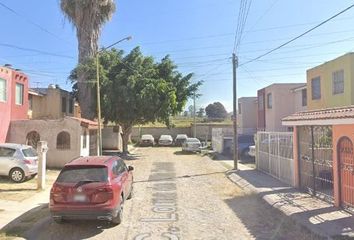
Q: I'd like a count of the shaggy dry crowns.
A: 1